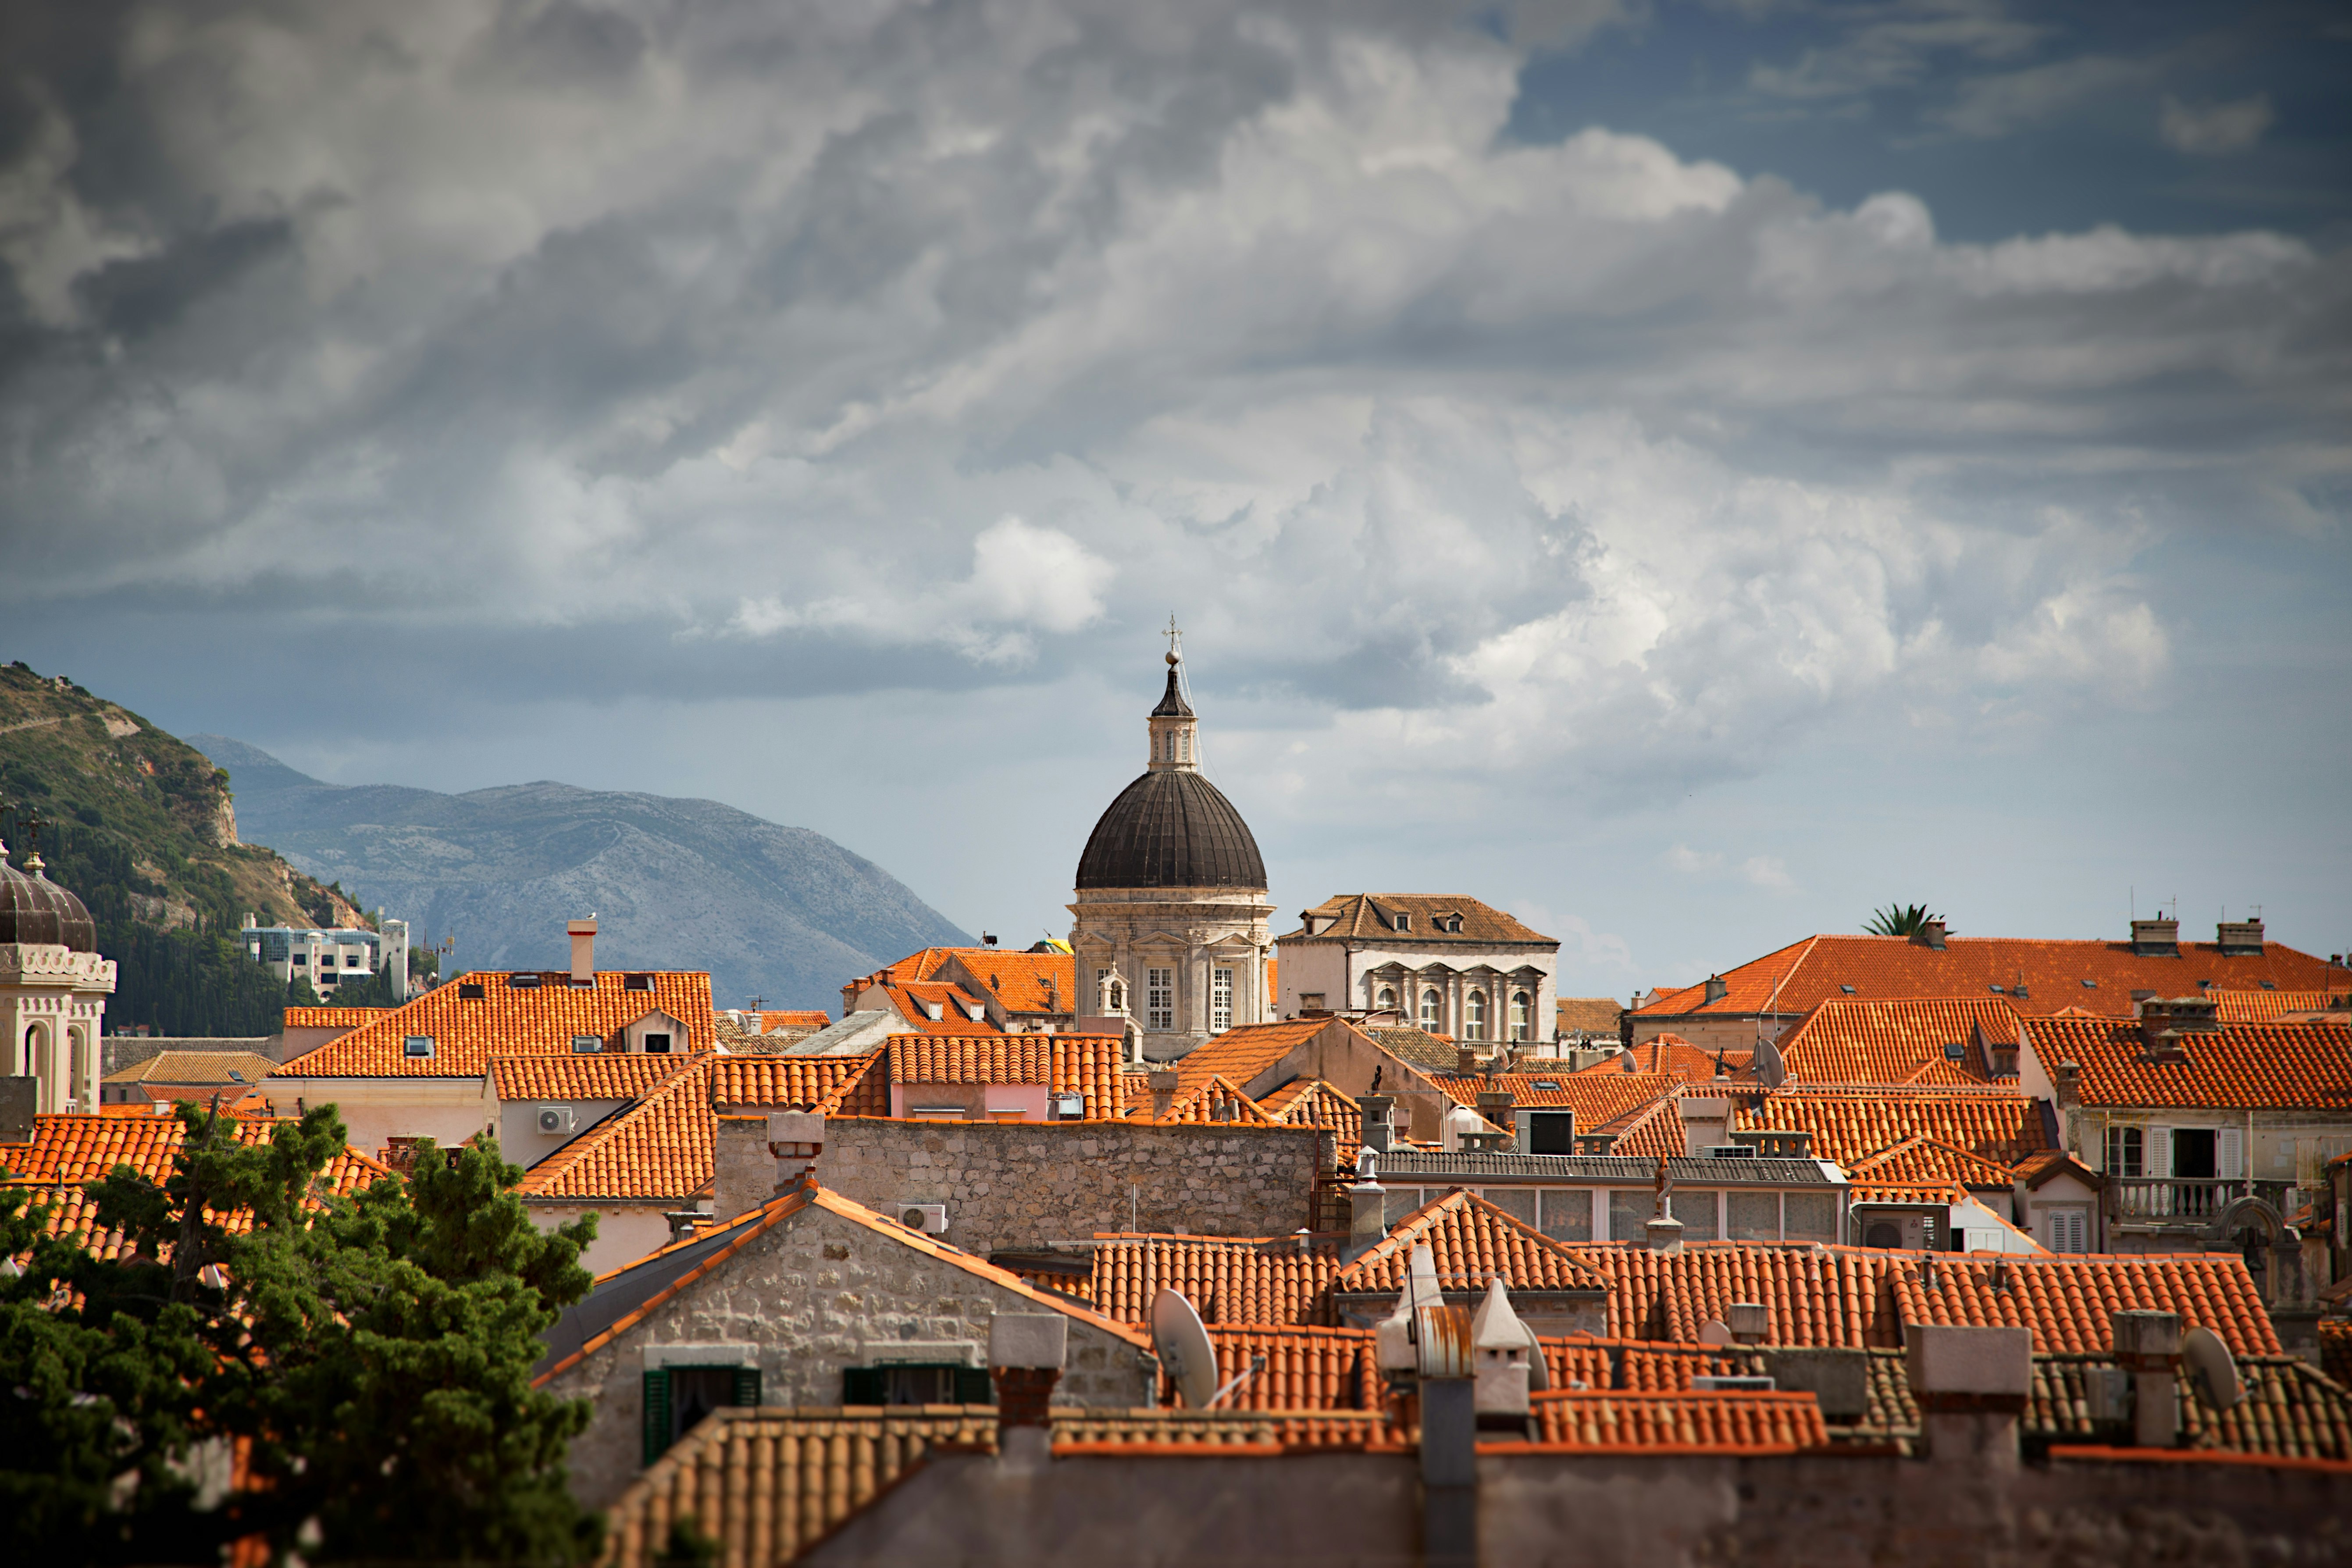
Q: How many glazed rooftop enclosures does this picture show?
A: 1